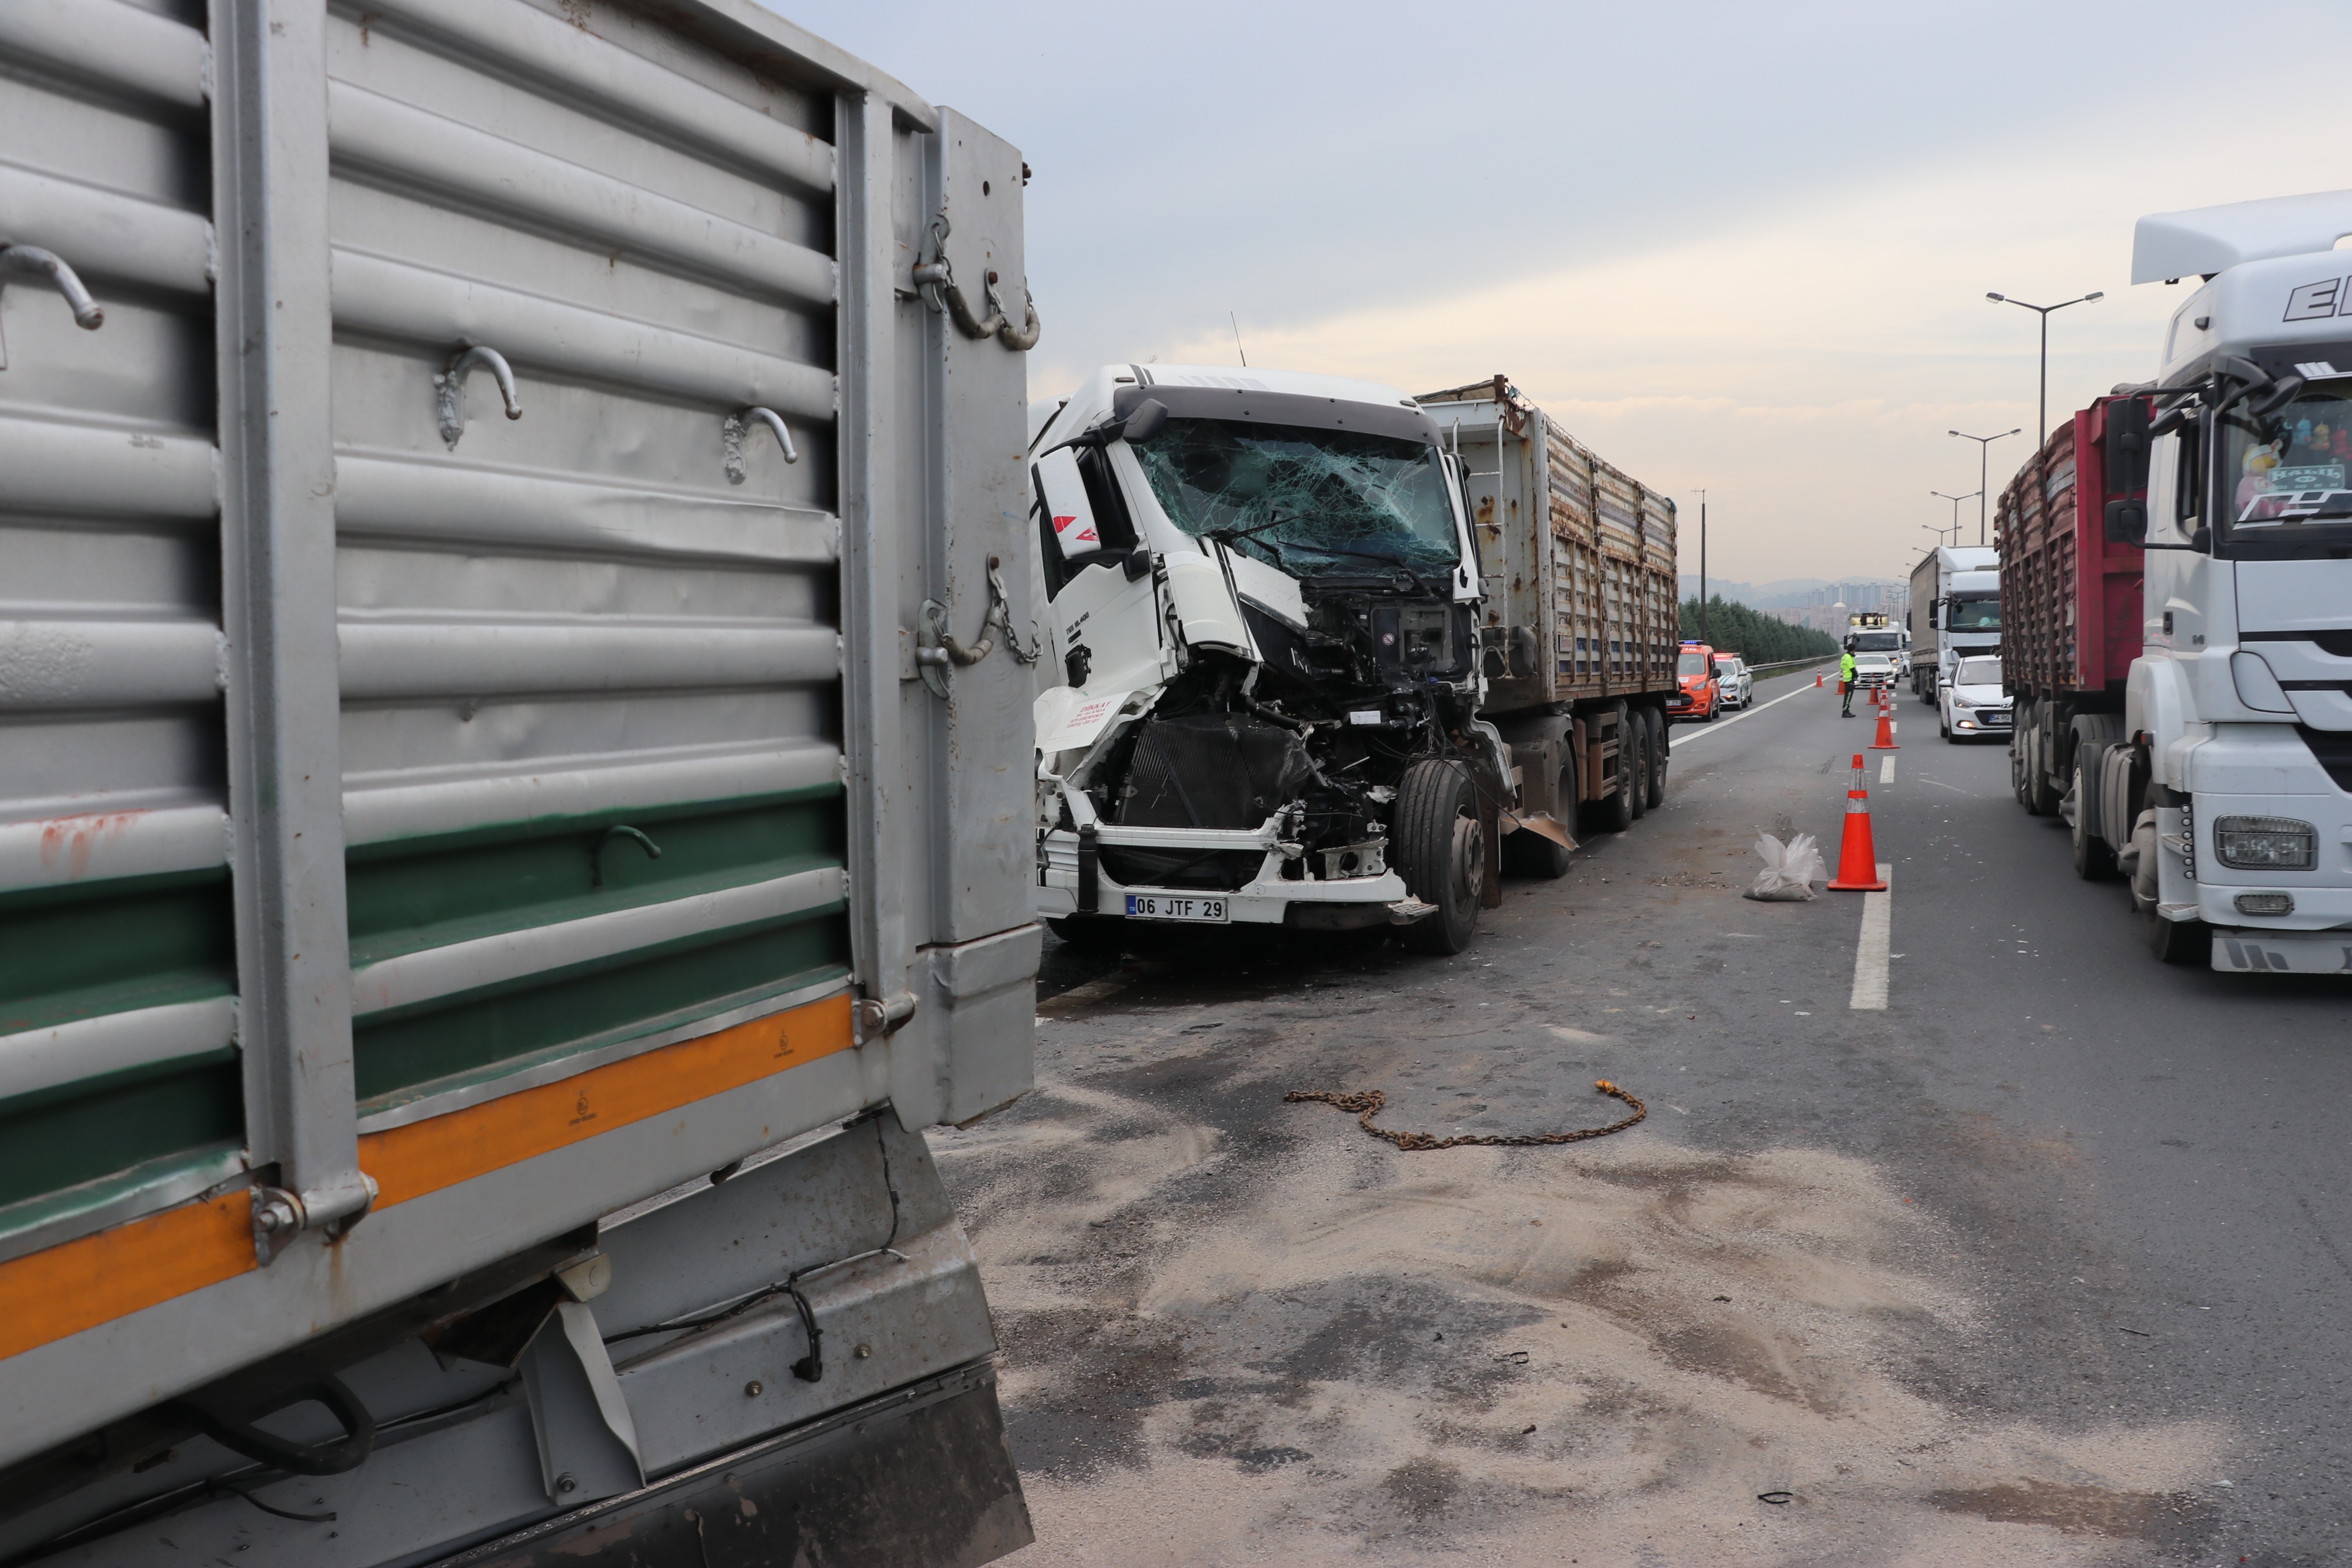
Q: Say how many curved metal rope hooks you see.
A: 4